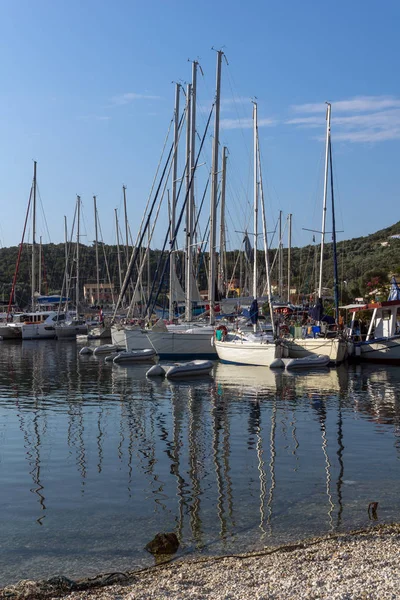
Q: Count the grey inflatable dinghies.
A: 4